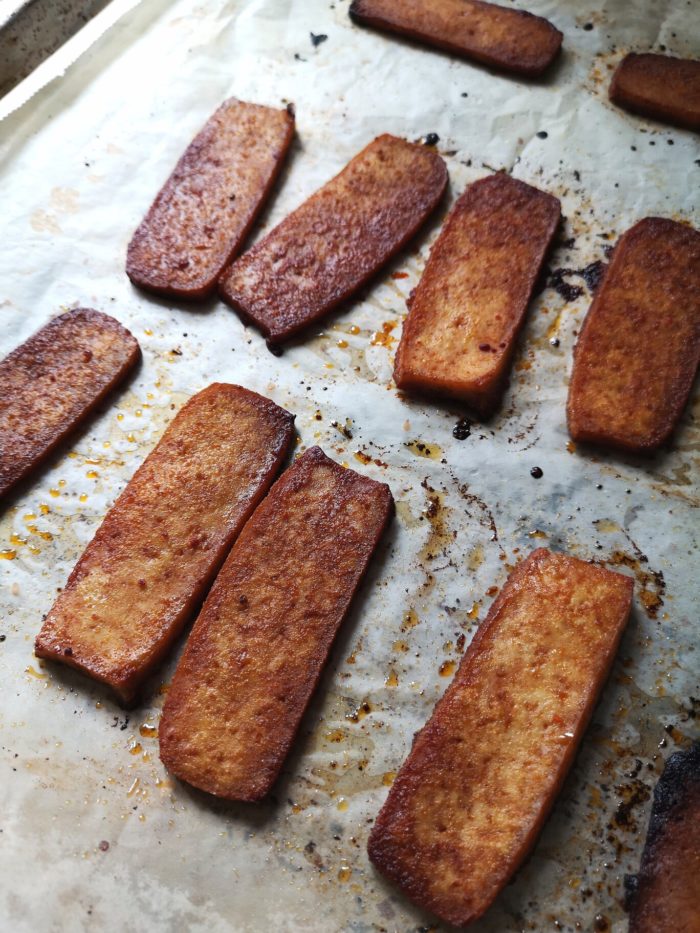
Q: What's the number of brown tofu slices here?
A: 11